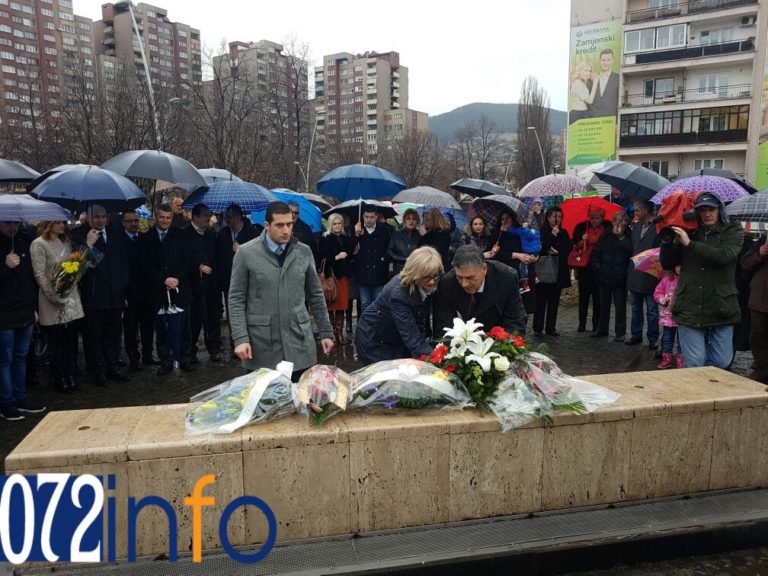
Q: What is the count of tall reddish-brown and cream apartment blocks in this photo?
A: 4